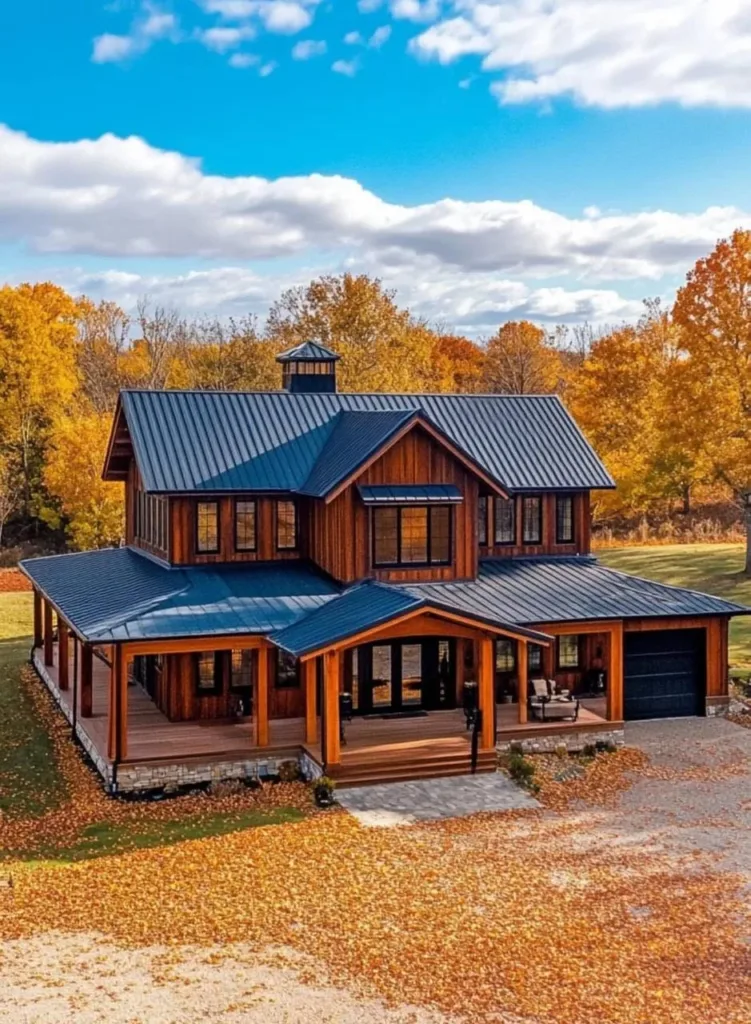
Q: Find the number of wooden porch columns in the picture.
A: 11